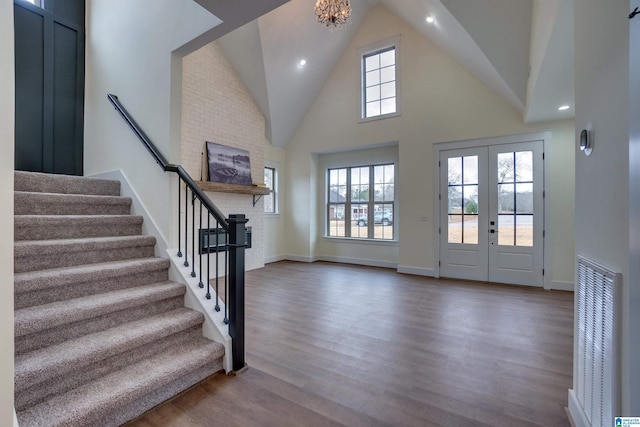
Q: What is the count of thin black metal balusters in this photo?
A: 7